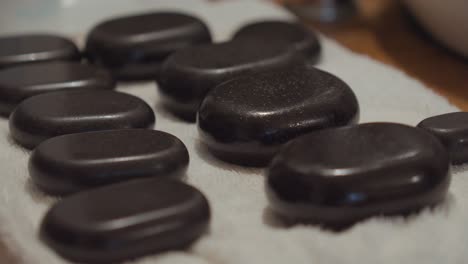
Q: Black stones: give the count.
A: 11